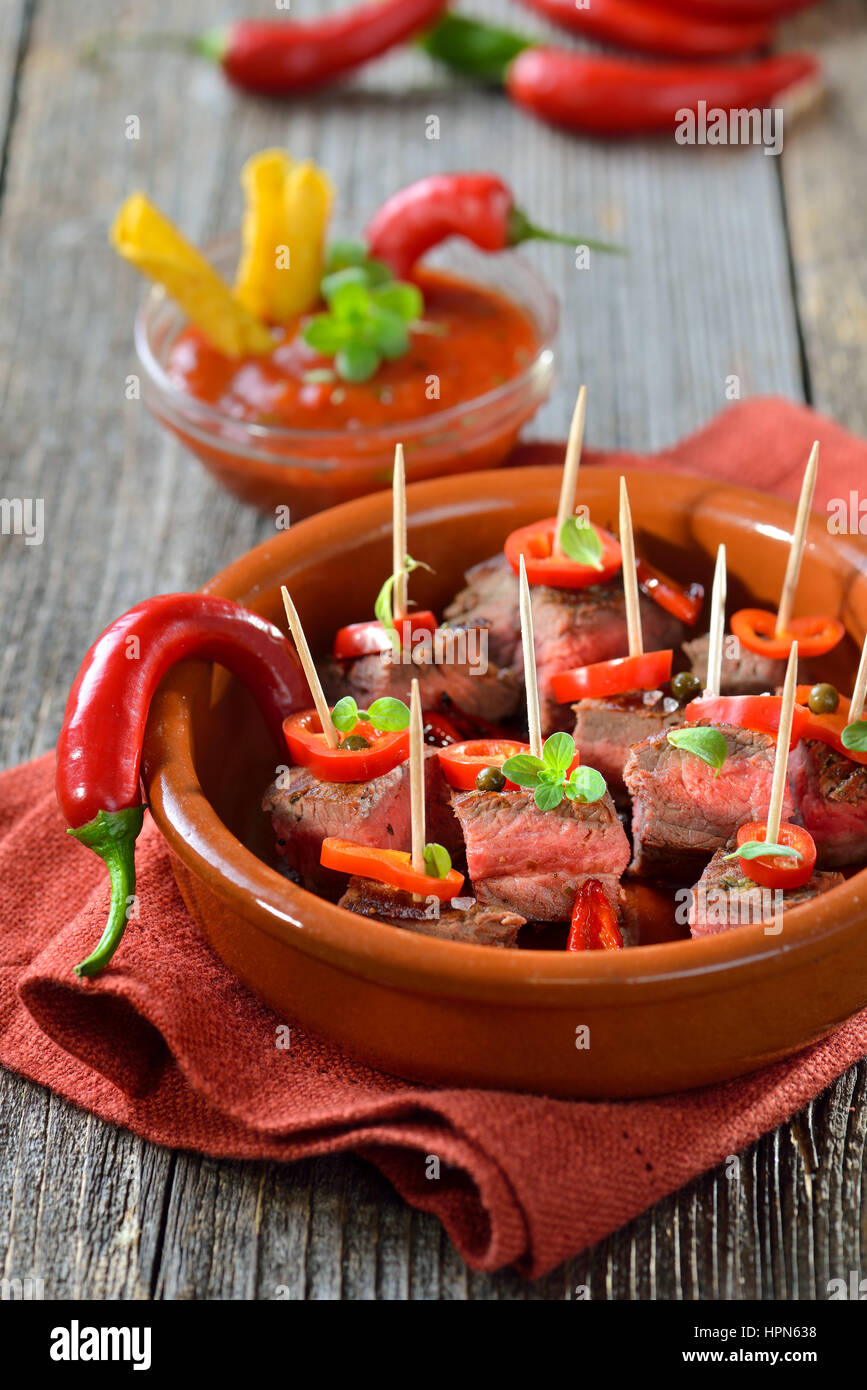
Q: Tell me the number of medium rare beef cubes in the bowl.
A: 10